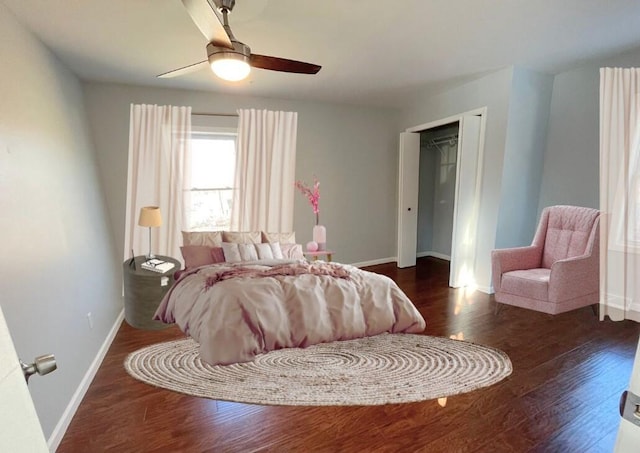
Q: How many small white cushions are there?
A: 4